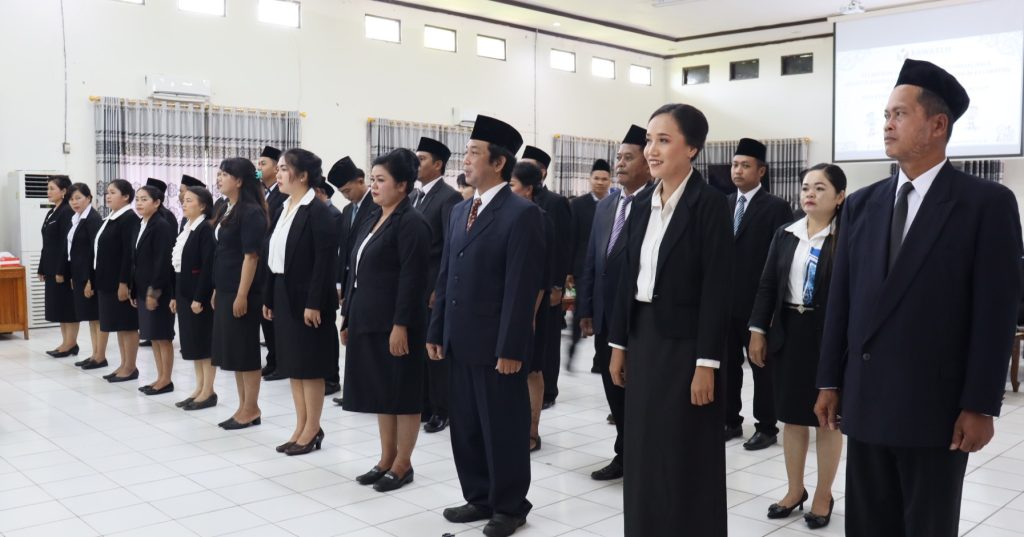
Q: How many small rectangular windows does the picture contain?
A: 12